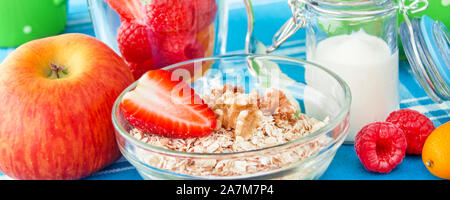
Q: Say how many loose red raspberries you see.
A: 2